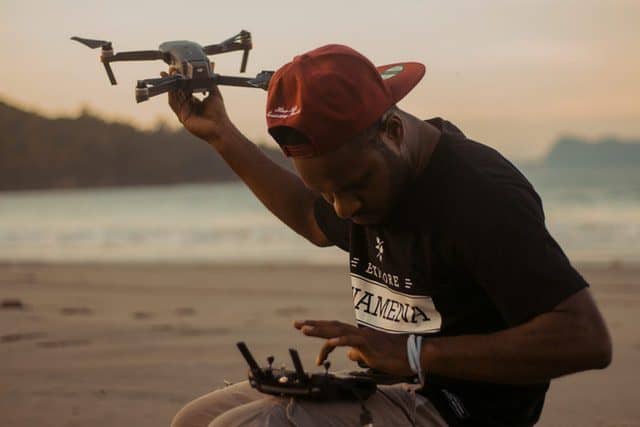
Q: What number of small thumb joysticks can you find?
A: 2